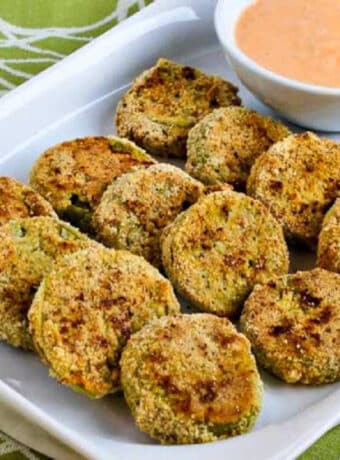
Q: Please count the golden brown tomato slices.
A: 12